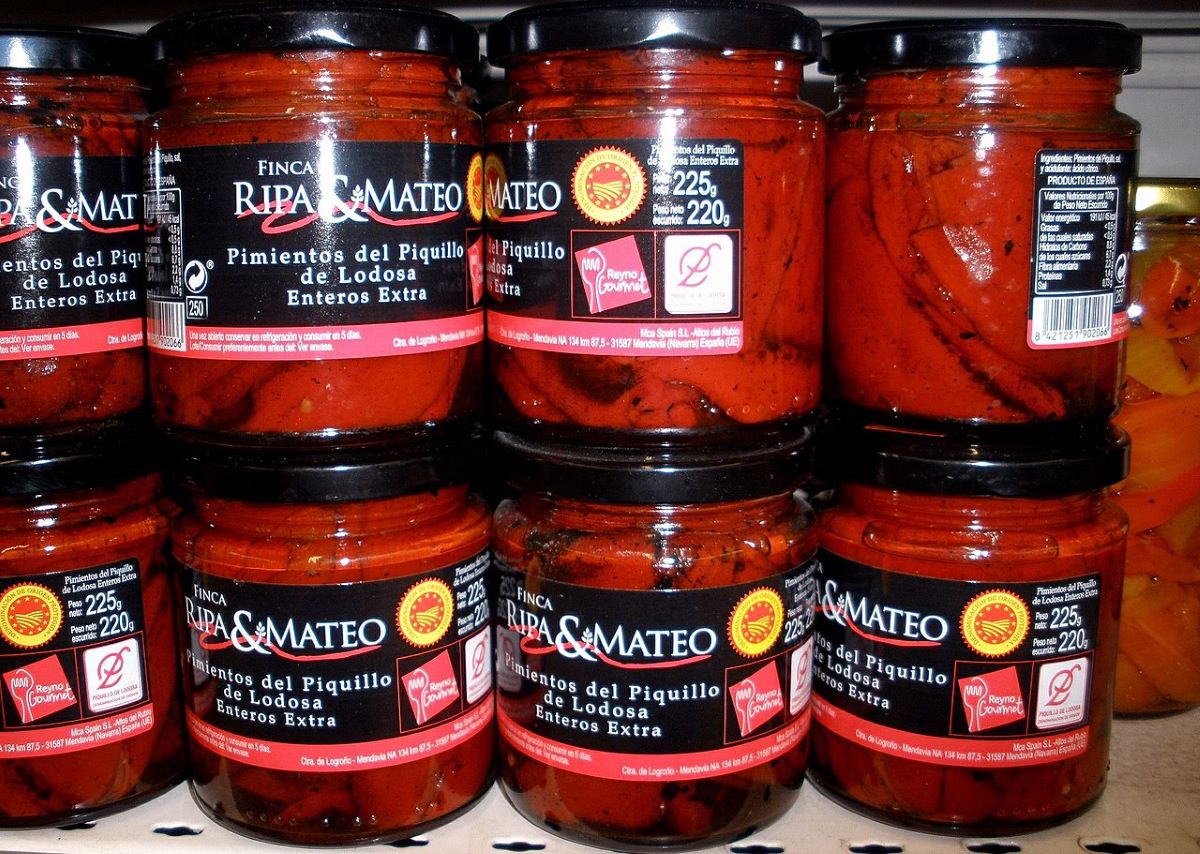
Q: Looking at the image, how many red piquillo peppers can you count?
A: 8